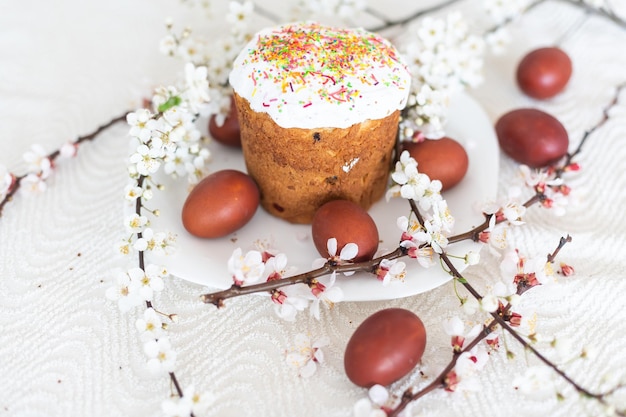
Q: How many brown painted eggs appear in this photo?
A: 7